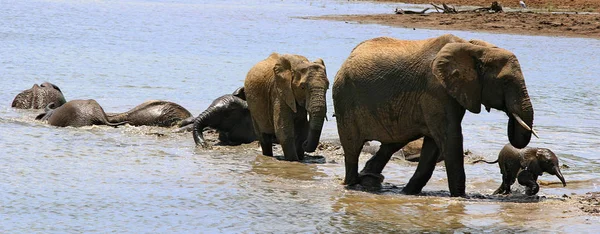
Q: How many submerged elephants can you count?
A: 4